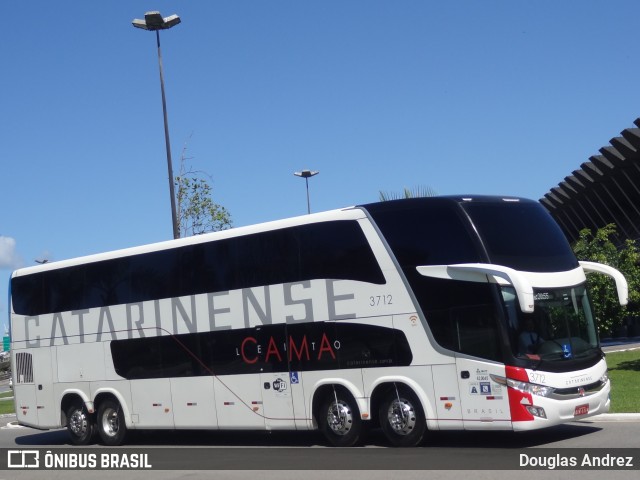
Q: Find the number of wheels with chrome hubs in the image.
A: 4